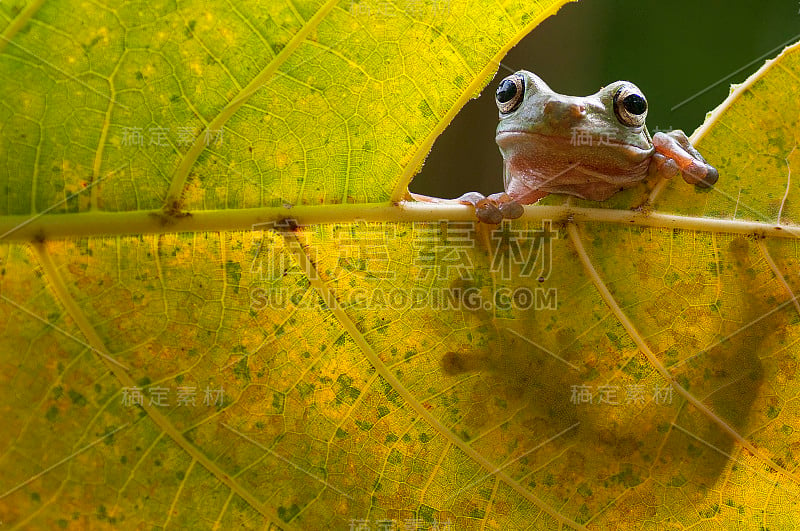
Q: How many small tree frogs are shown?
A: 1